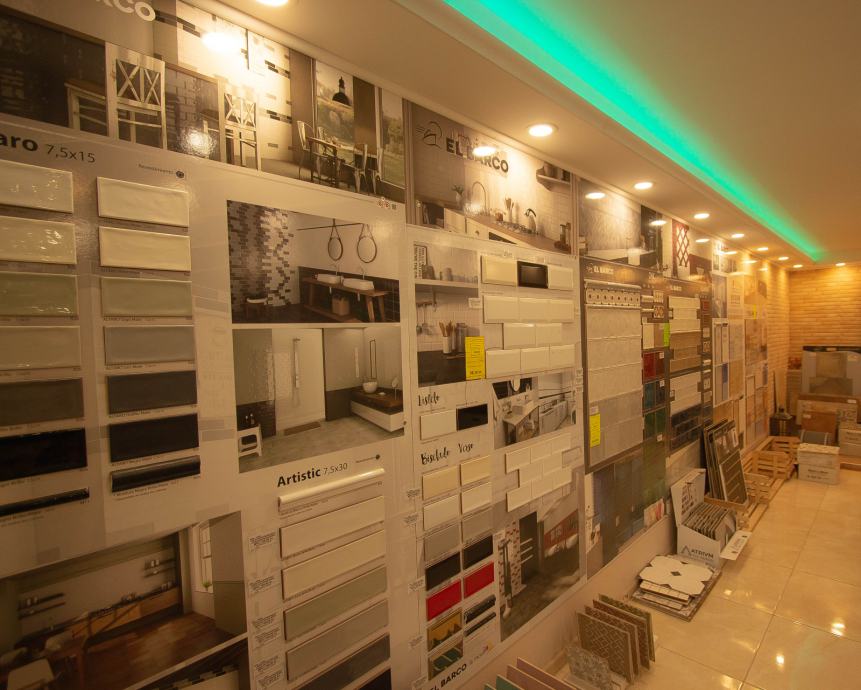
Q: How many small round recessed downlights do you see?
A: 9